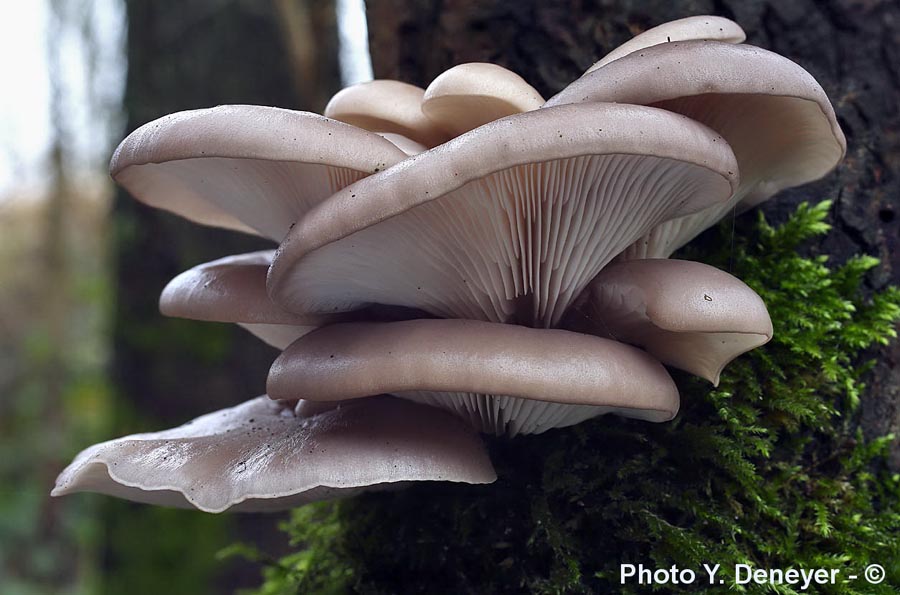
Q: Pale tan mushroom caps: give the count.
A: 10